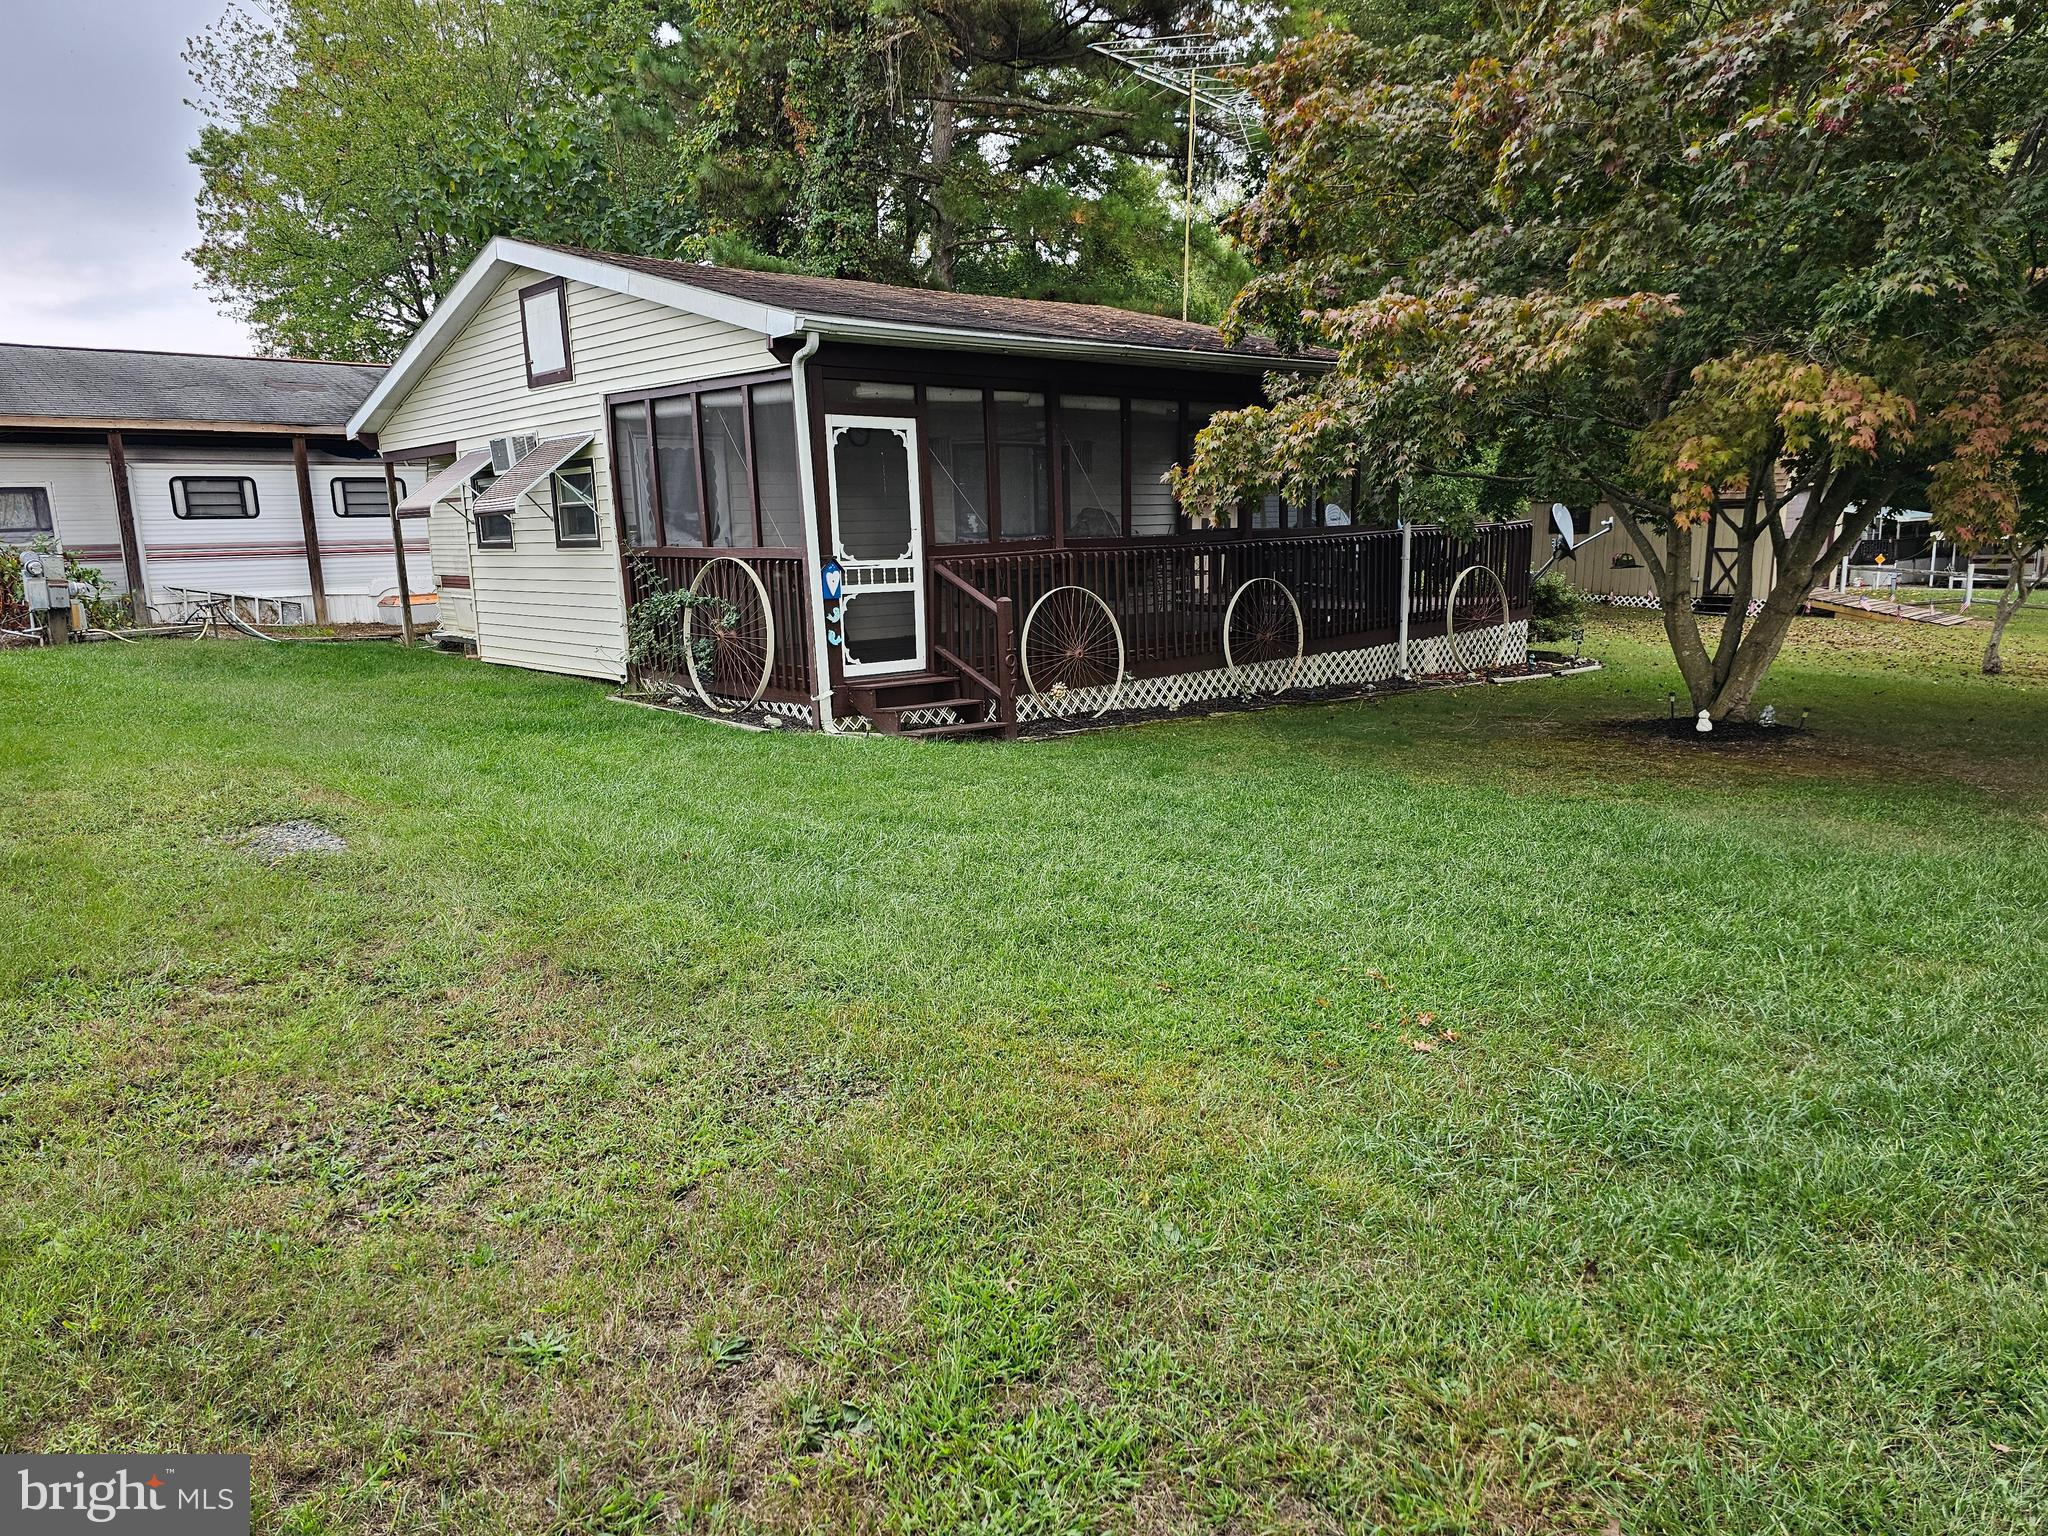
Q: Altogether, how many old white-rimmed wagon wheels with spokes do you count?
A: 4